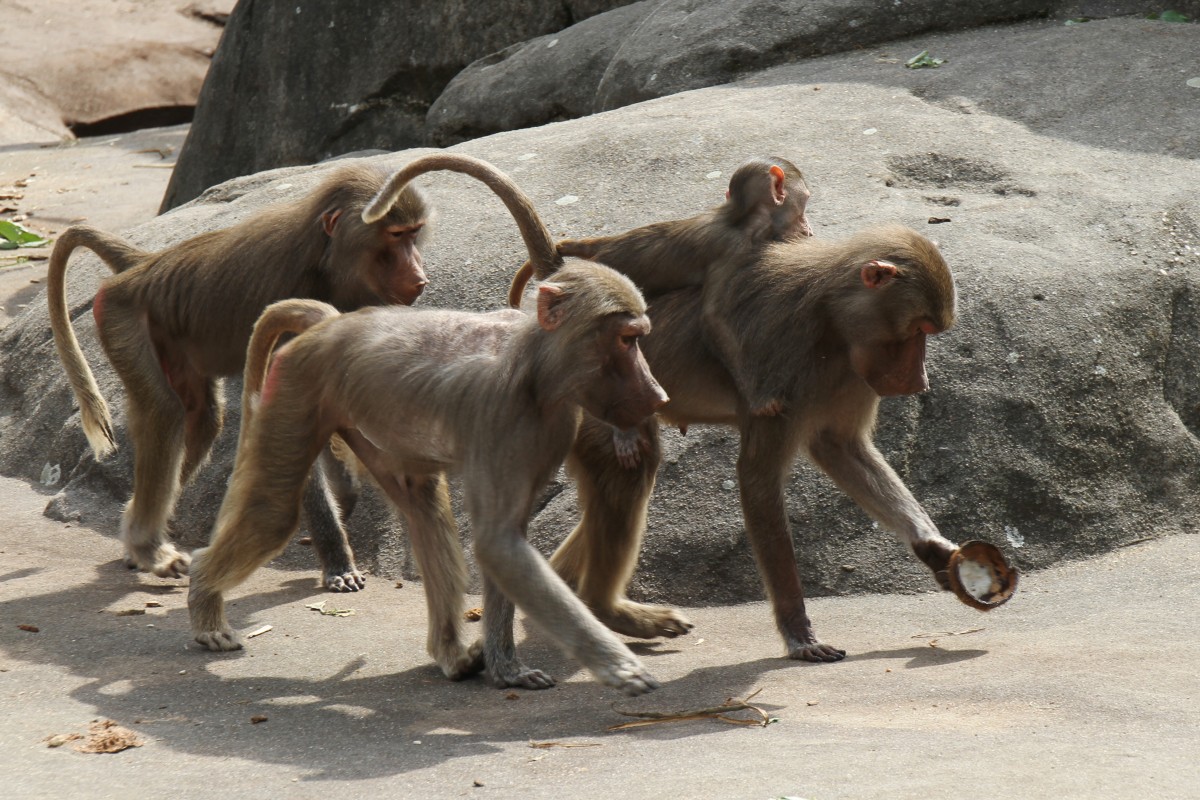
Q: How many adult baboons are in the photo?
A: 3